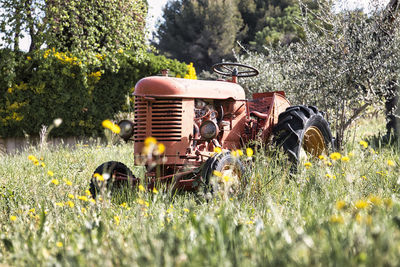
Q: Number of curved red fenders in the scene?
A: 1